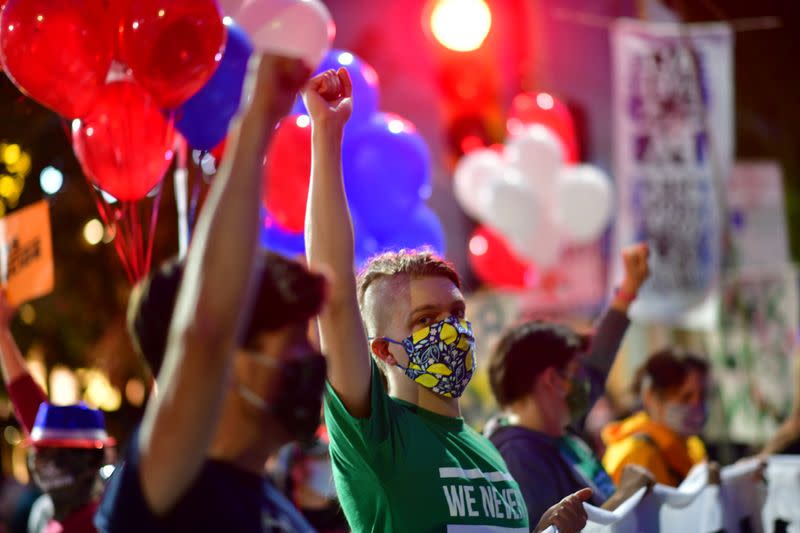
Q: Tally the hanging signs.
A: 1